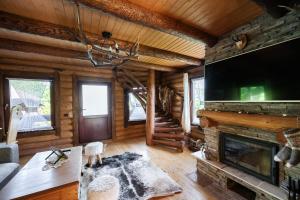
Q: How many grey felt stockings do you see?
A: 2